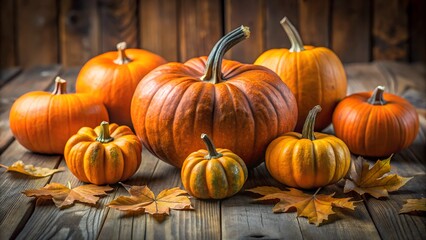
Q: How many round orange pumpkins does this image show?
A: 8